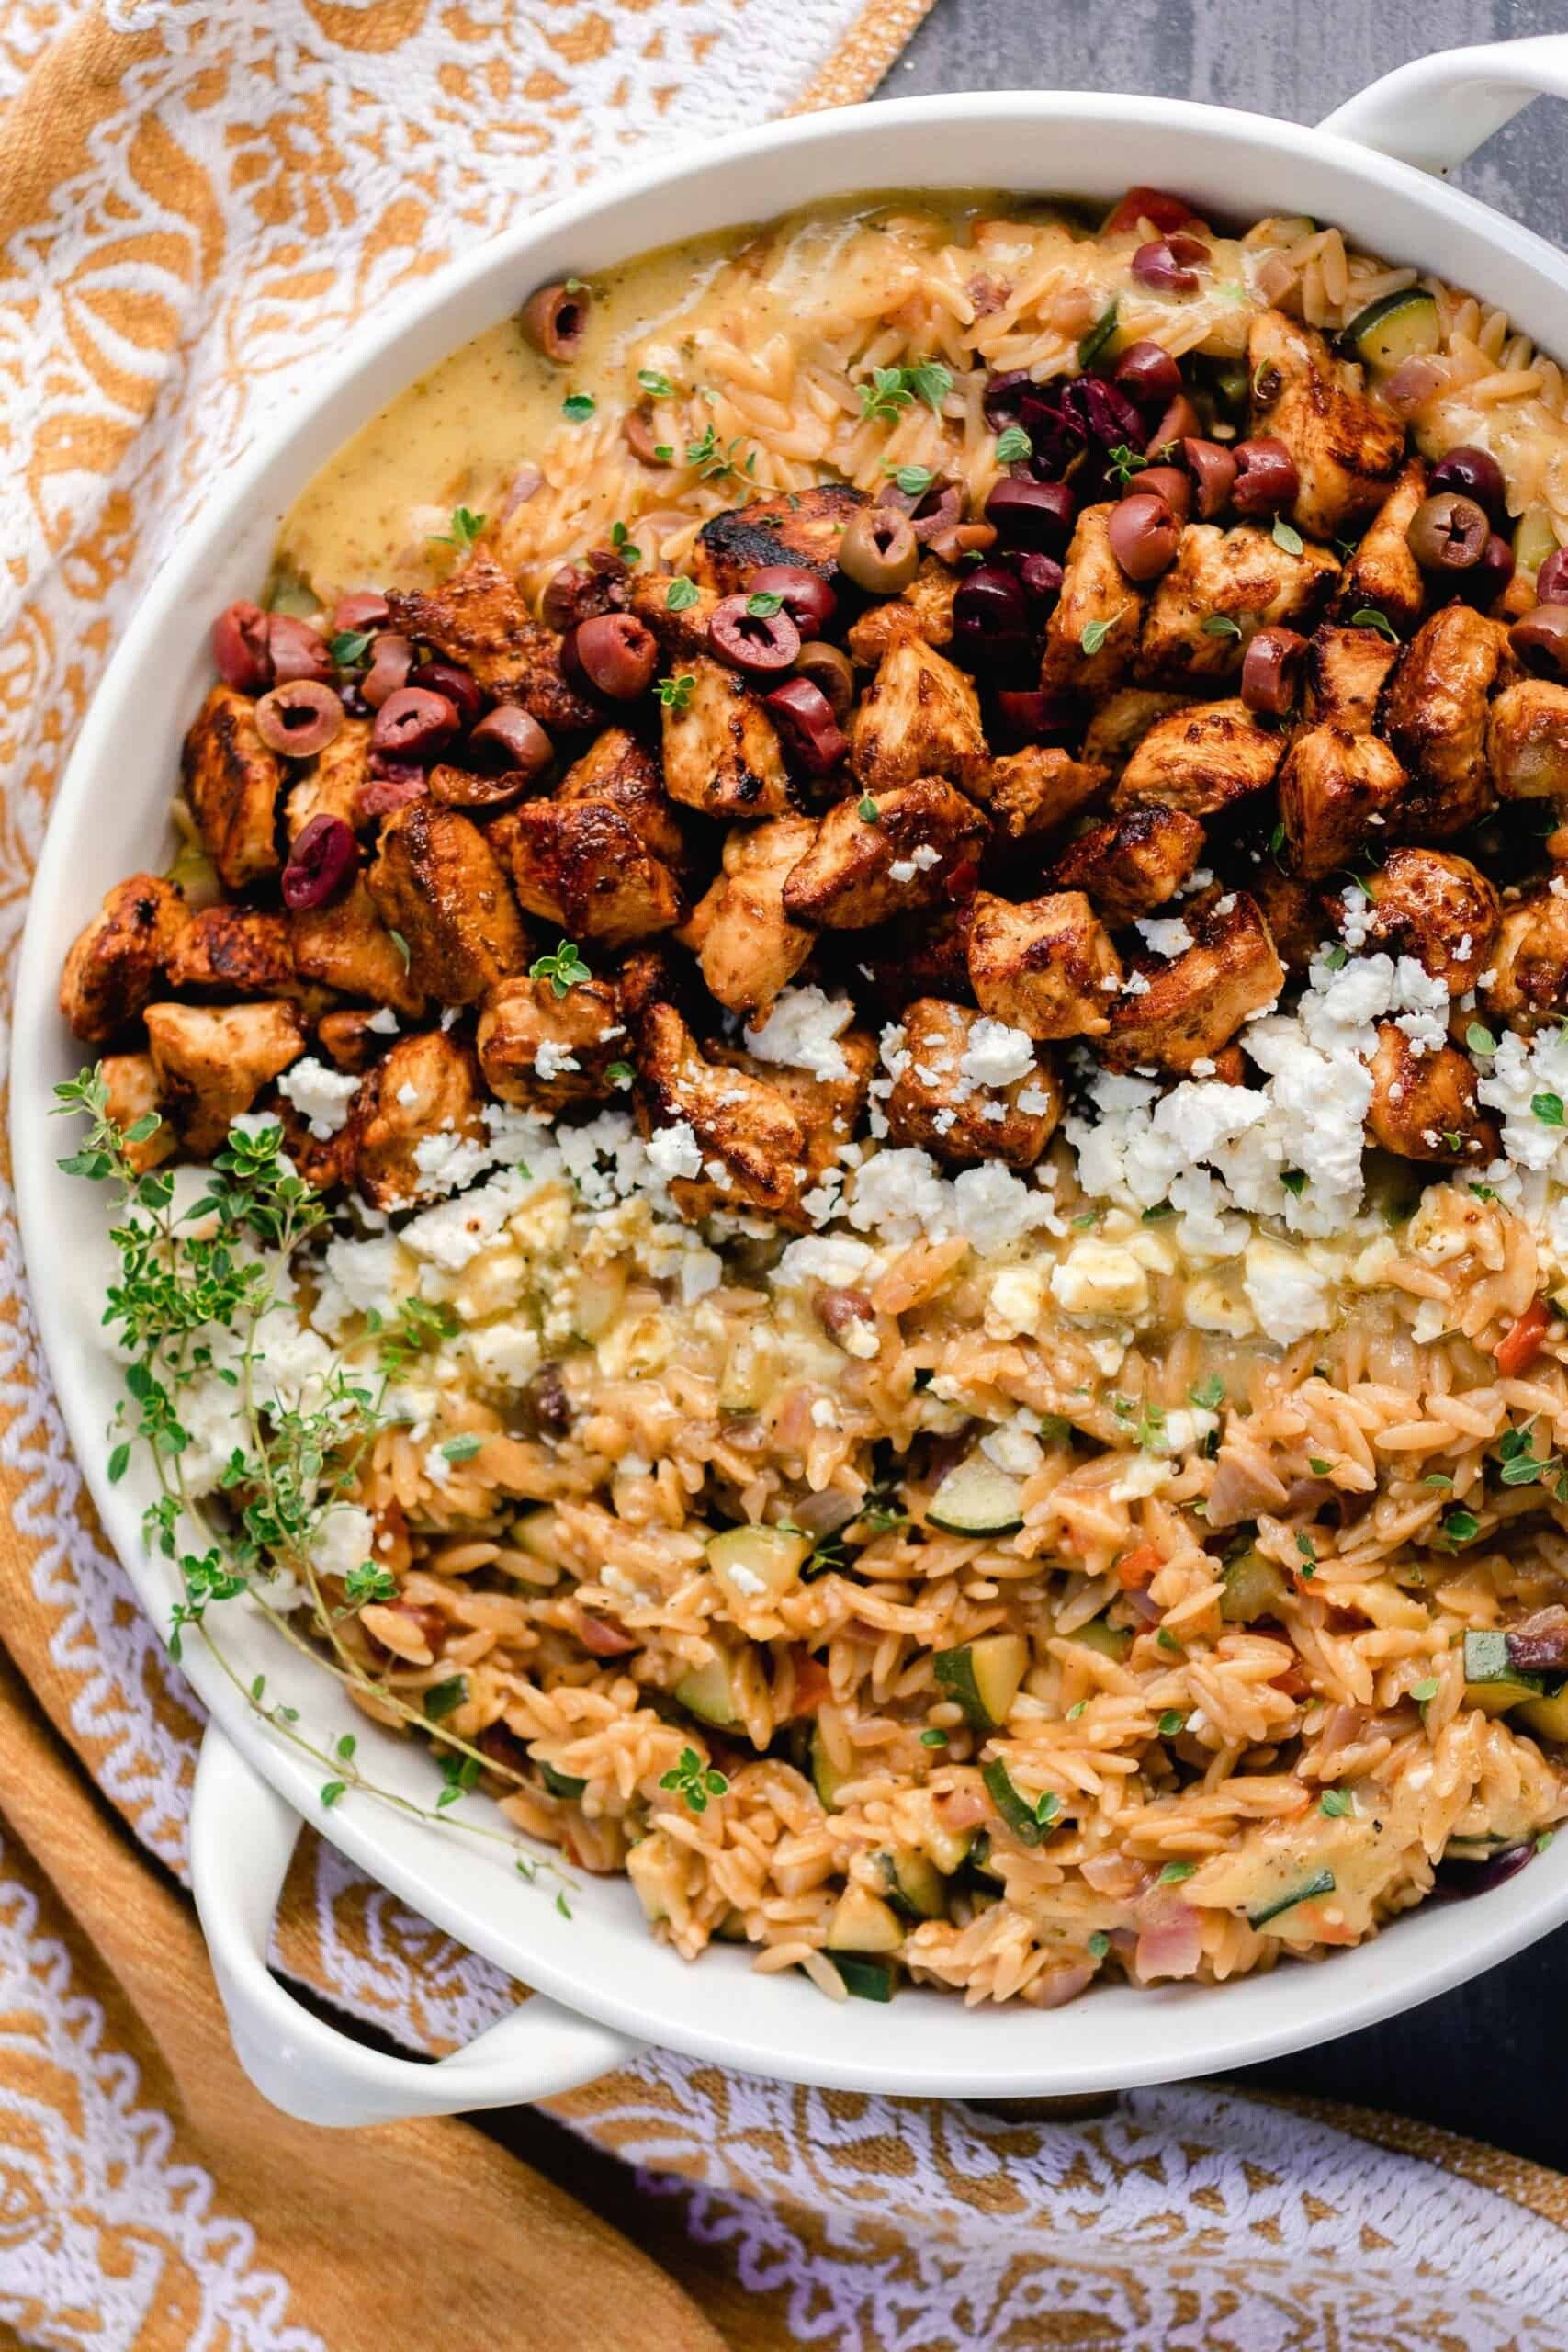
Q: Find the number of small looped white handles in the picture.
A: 2